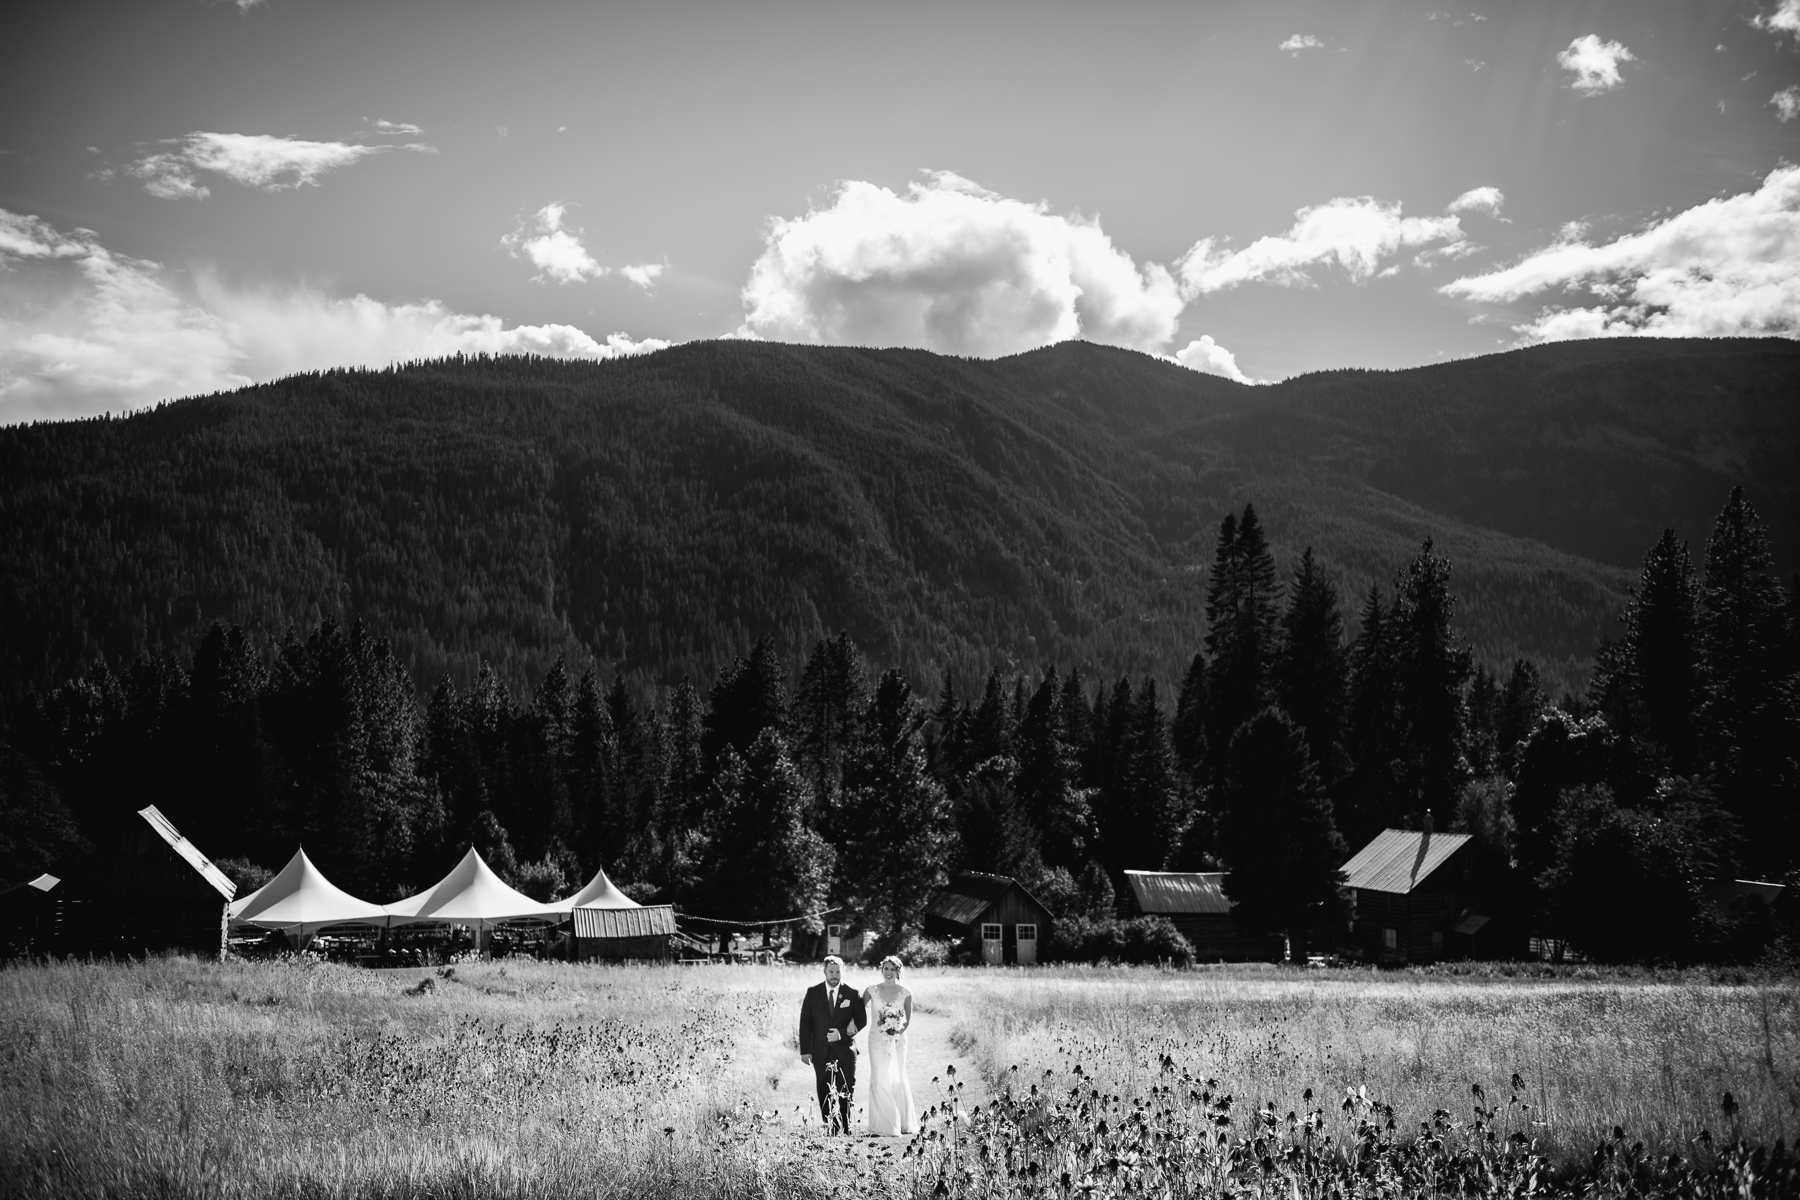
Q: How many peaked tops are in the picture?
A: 3